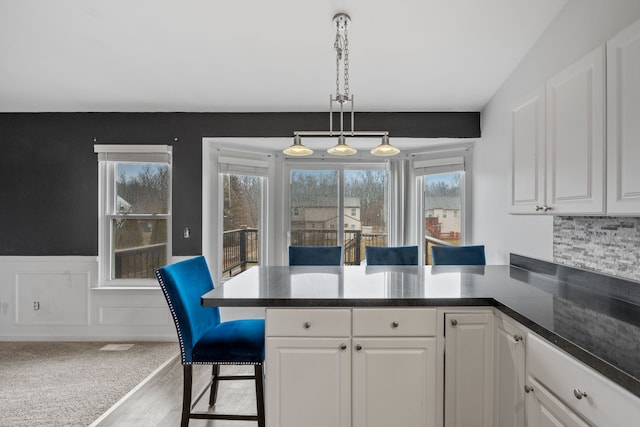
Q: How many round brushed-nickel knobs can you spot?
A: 10